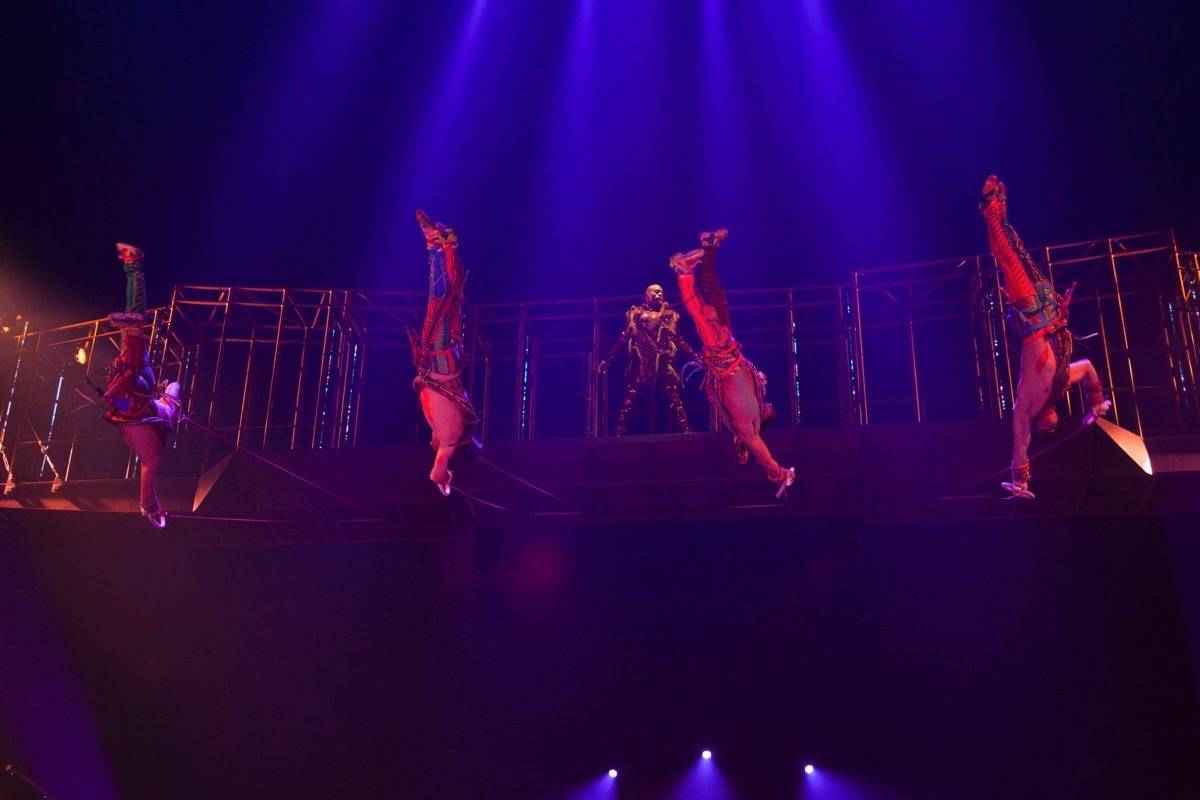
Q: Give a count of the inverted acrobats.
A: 4